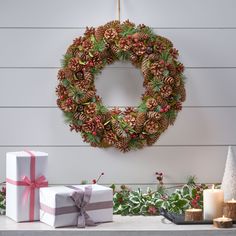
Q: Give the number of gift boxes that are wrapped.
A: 2